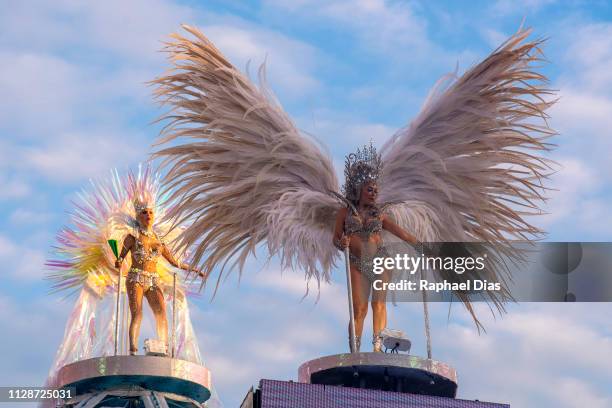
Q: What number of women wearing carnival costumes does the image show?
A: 2